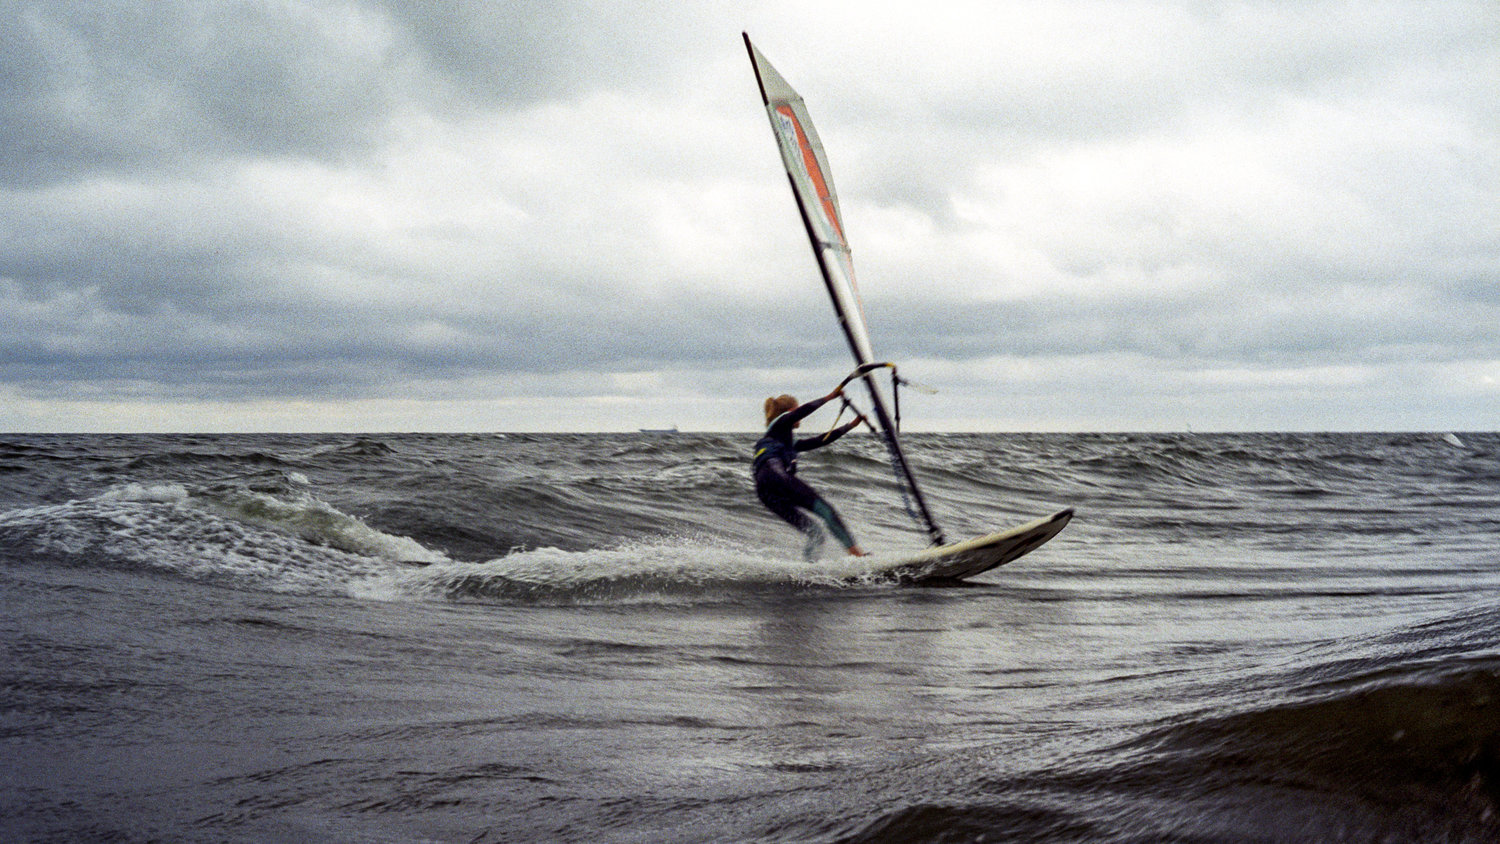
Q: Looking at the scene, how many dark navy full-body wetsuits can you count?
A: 1